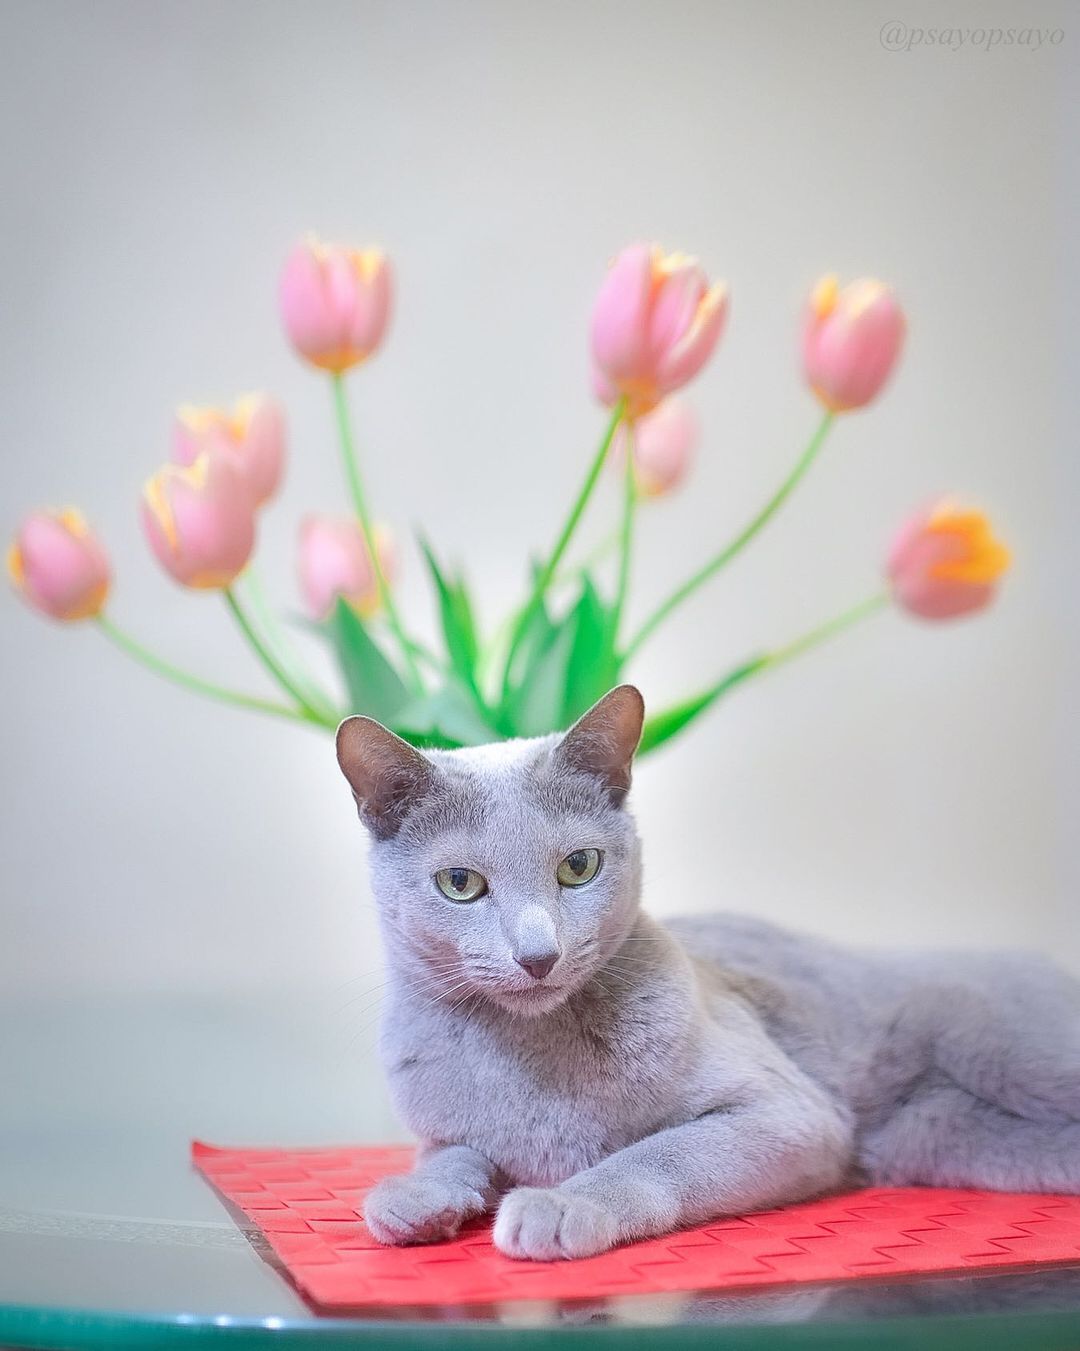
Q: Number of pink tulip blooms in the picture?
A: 9